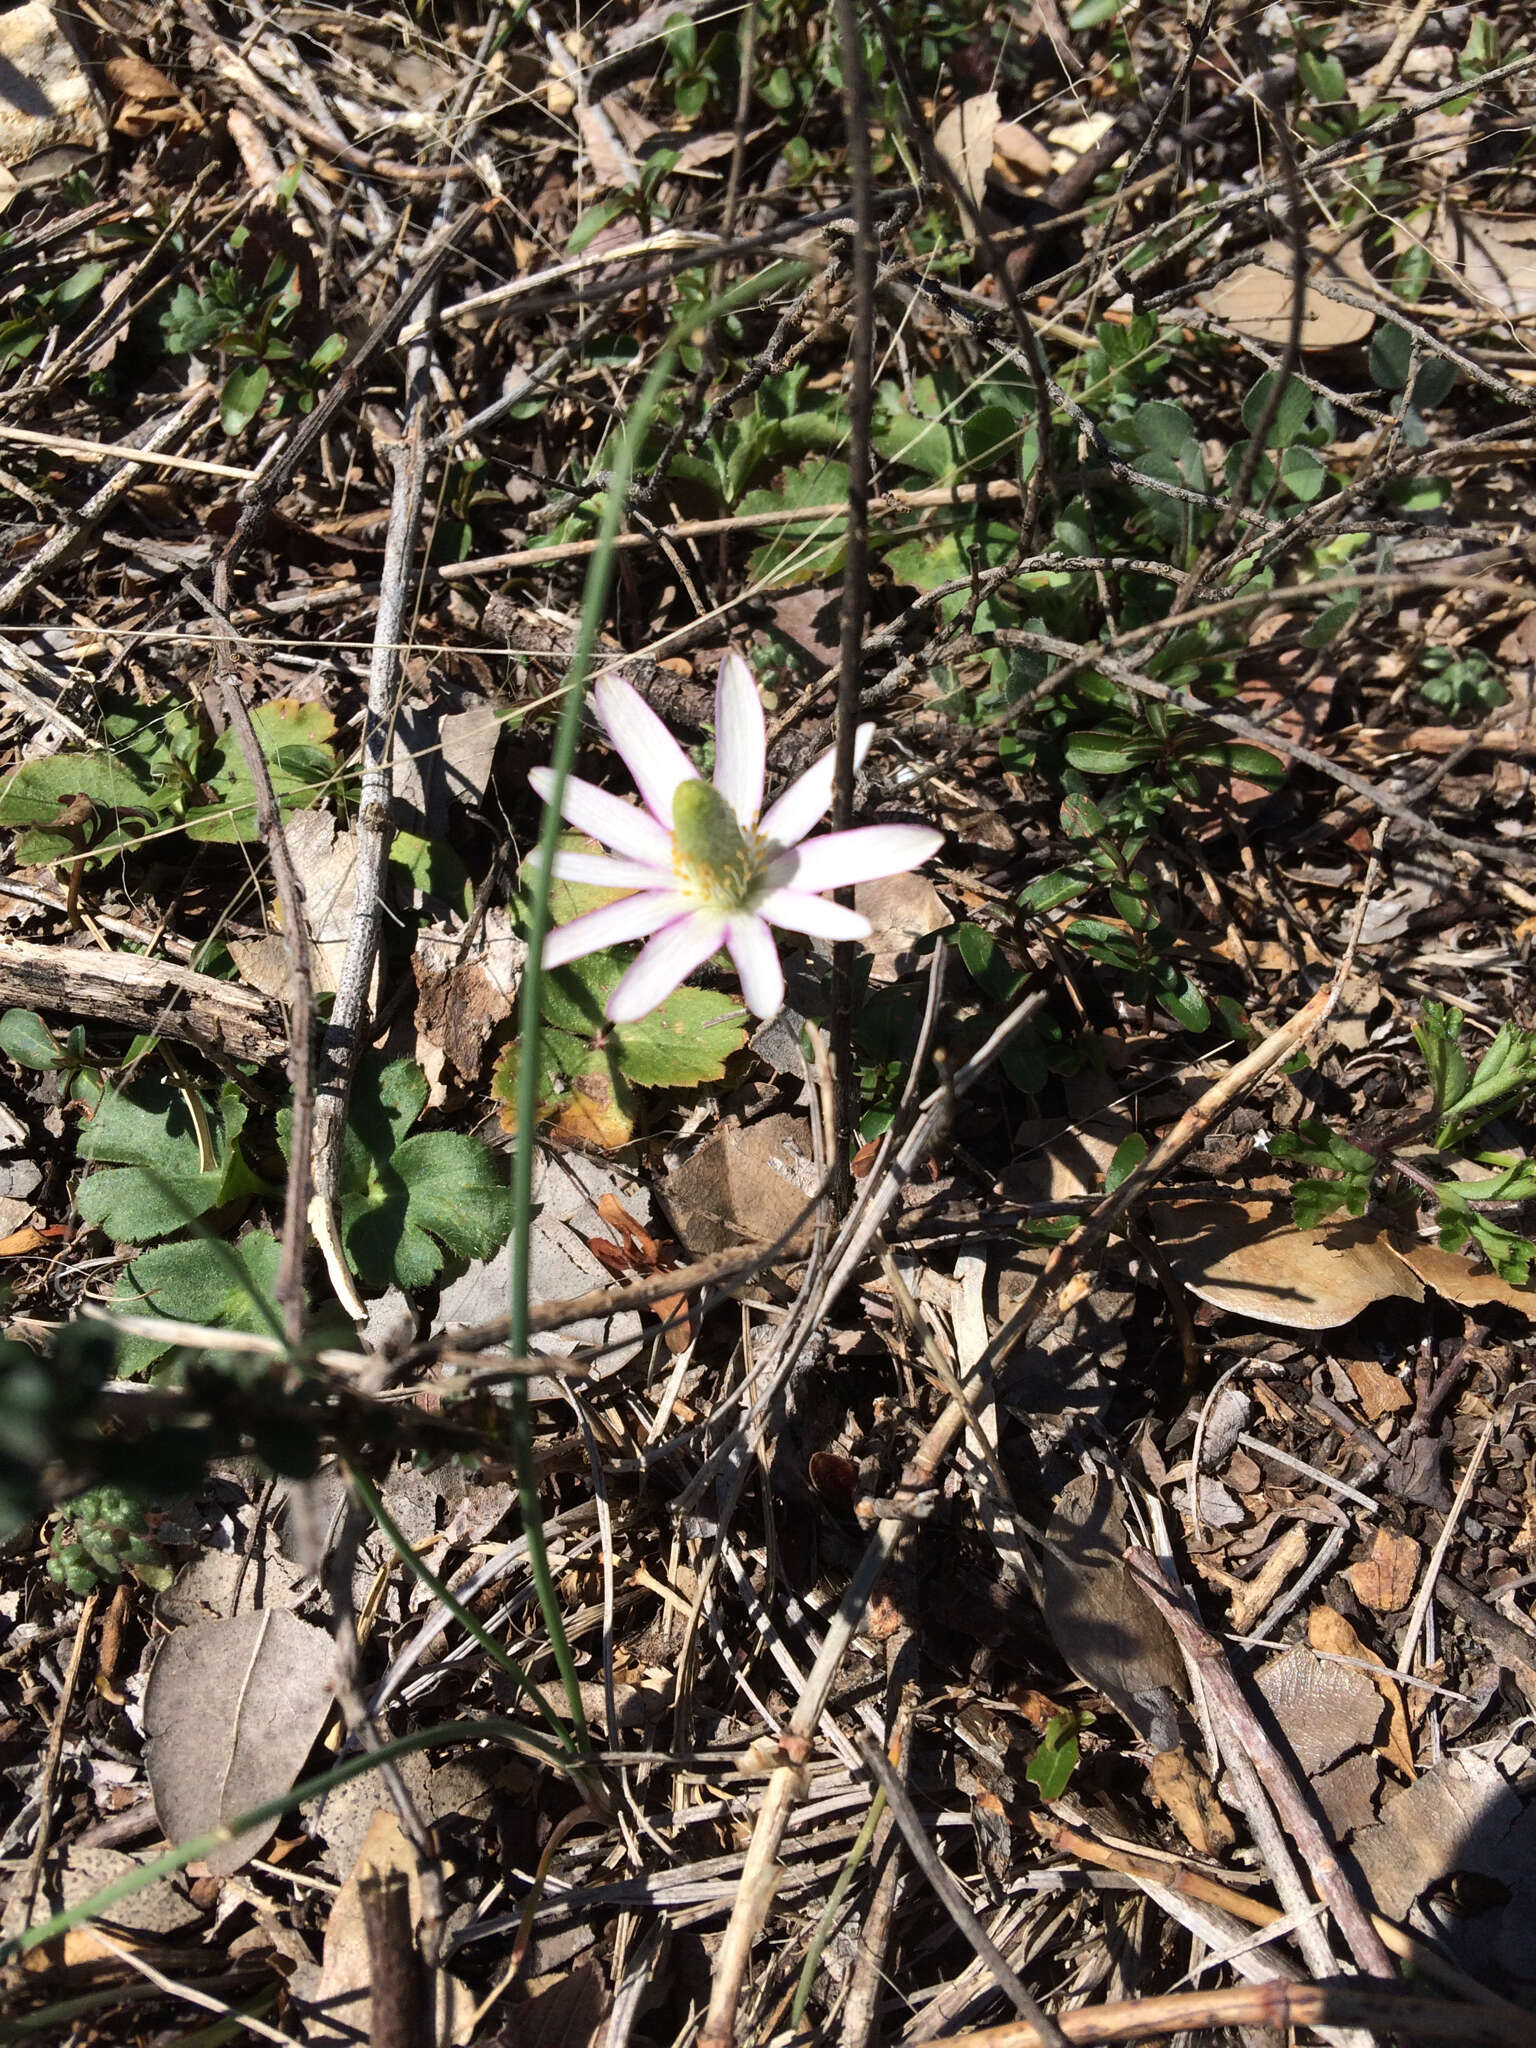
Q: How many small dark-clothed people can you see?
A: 0